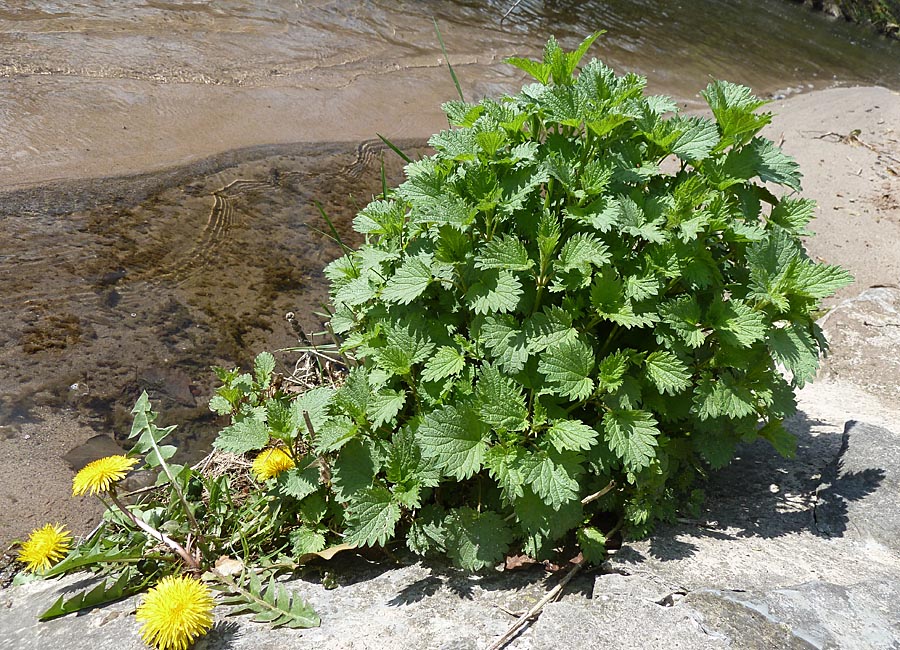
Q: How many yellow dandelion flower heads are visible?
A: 4